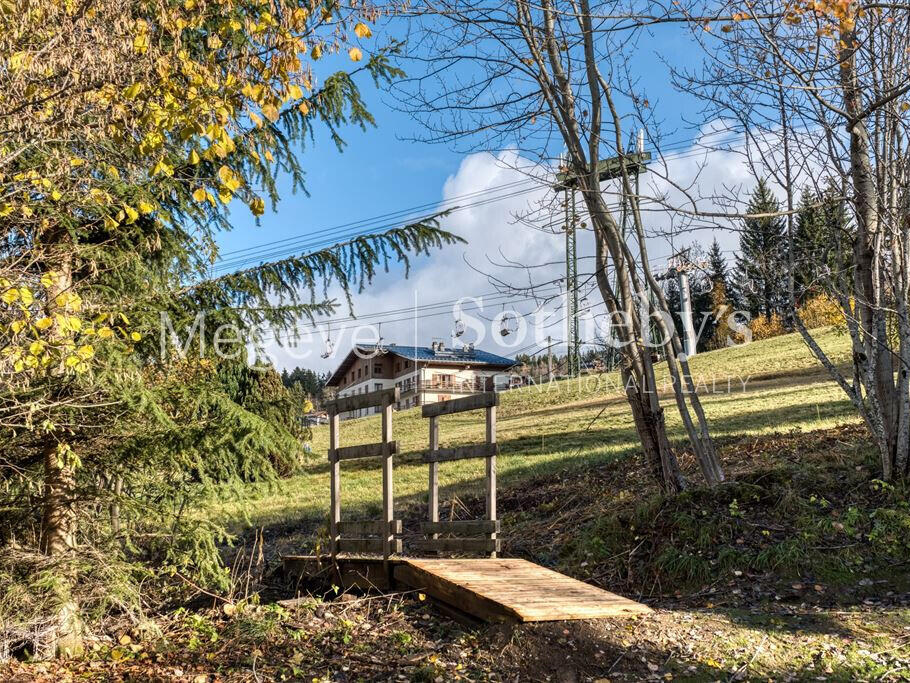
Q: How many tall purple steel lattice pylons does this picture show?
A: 0